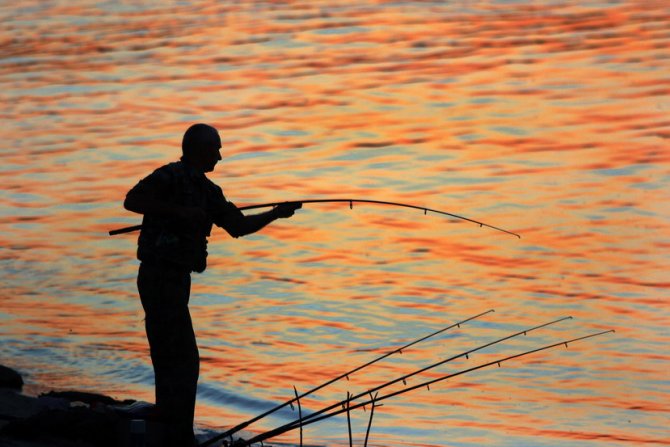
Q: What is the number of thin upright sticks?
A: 3